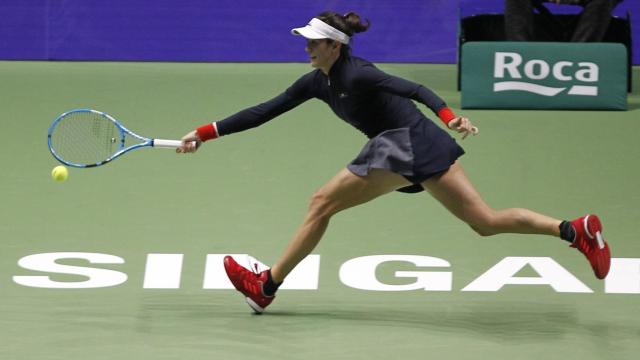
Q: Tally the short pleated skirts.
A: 1